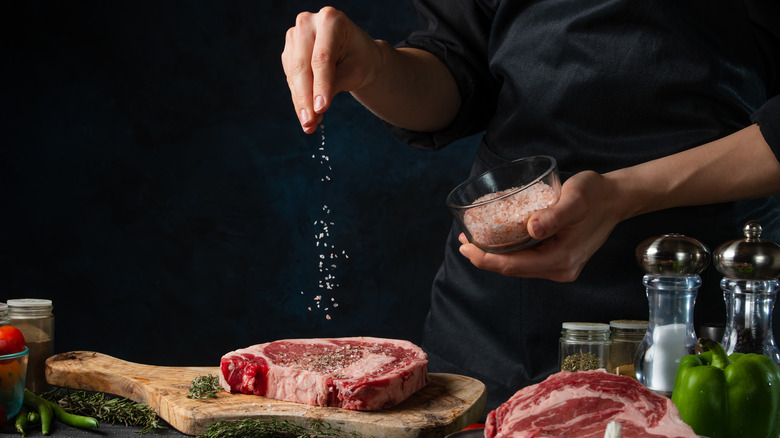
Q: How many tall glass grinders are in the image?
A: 2